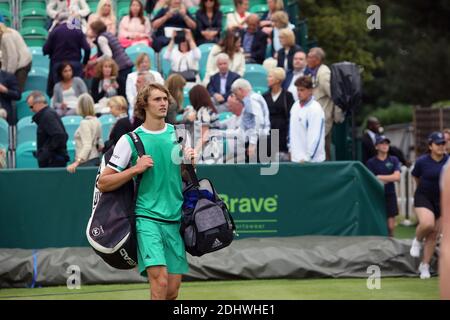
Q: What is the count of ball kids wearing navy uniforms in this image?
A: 2